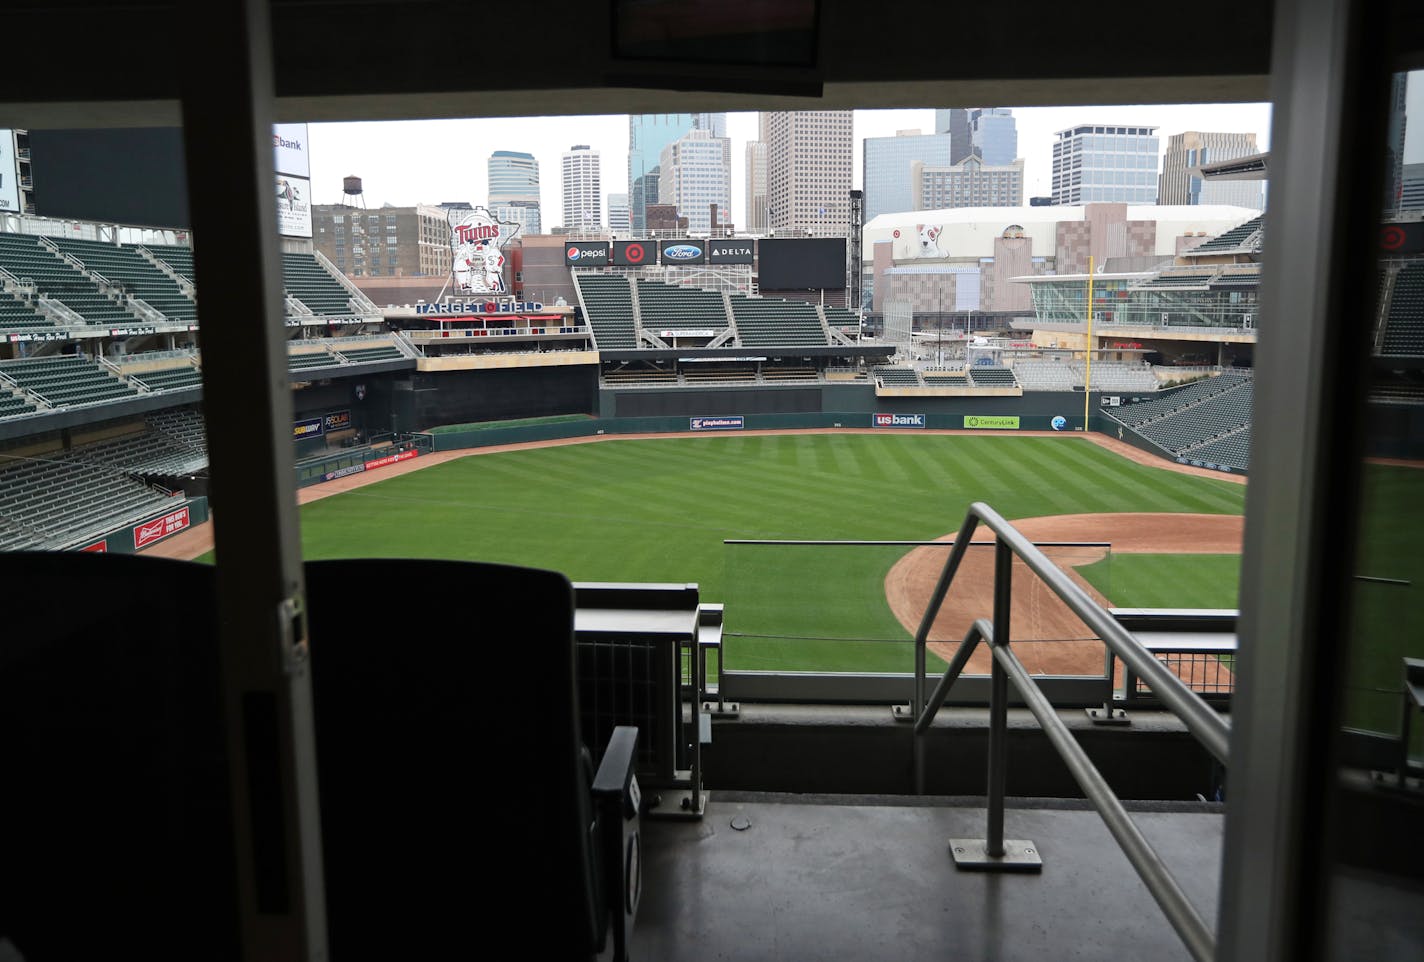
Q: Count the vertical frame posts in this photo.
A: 2